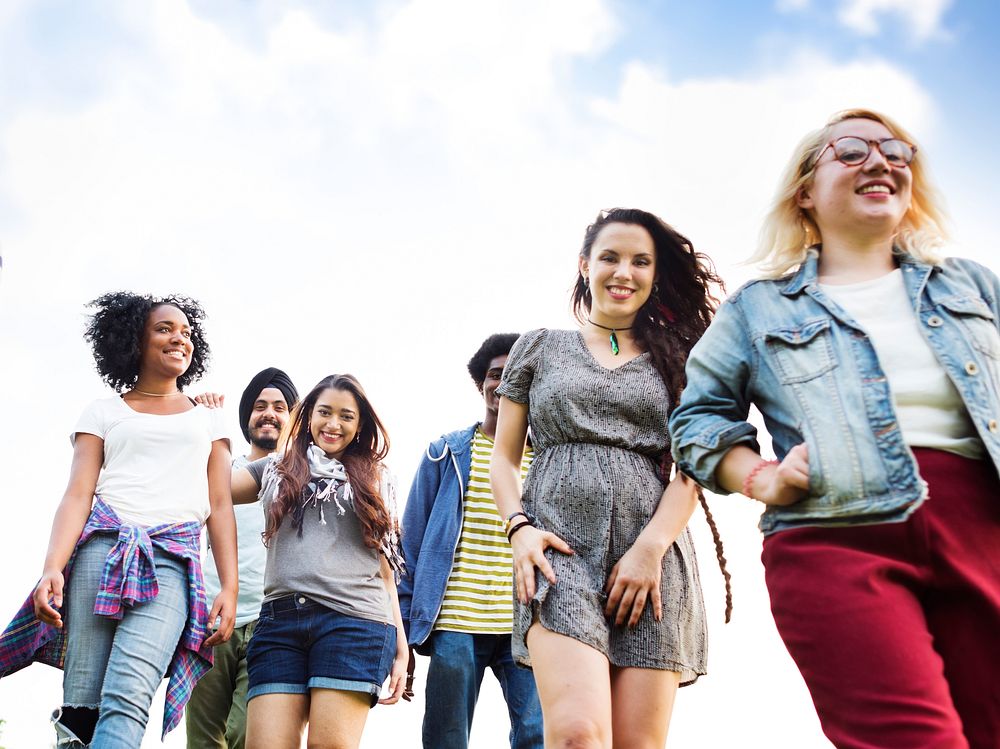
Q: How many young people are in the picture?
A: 6